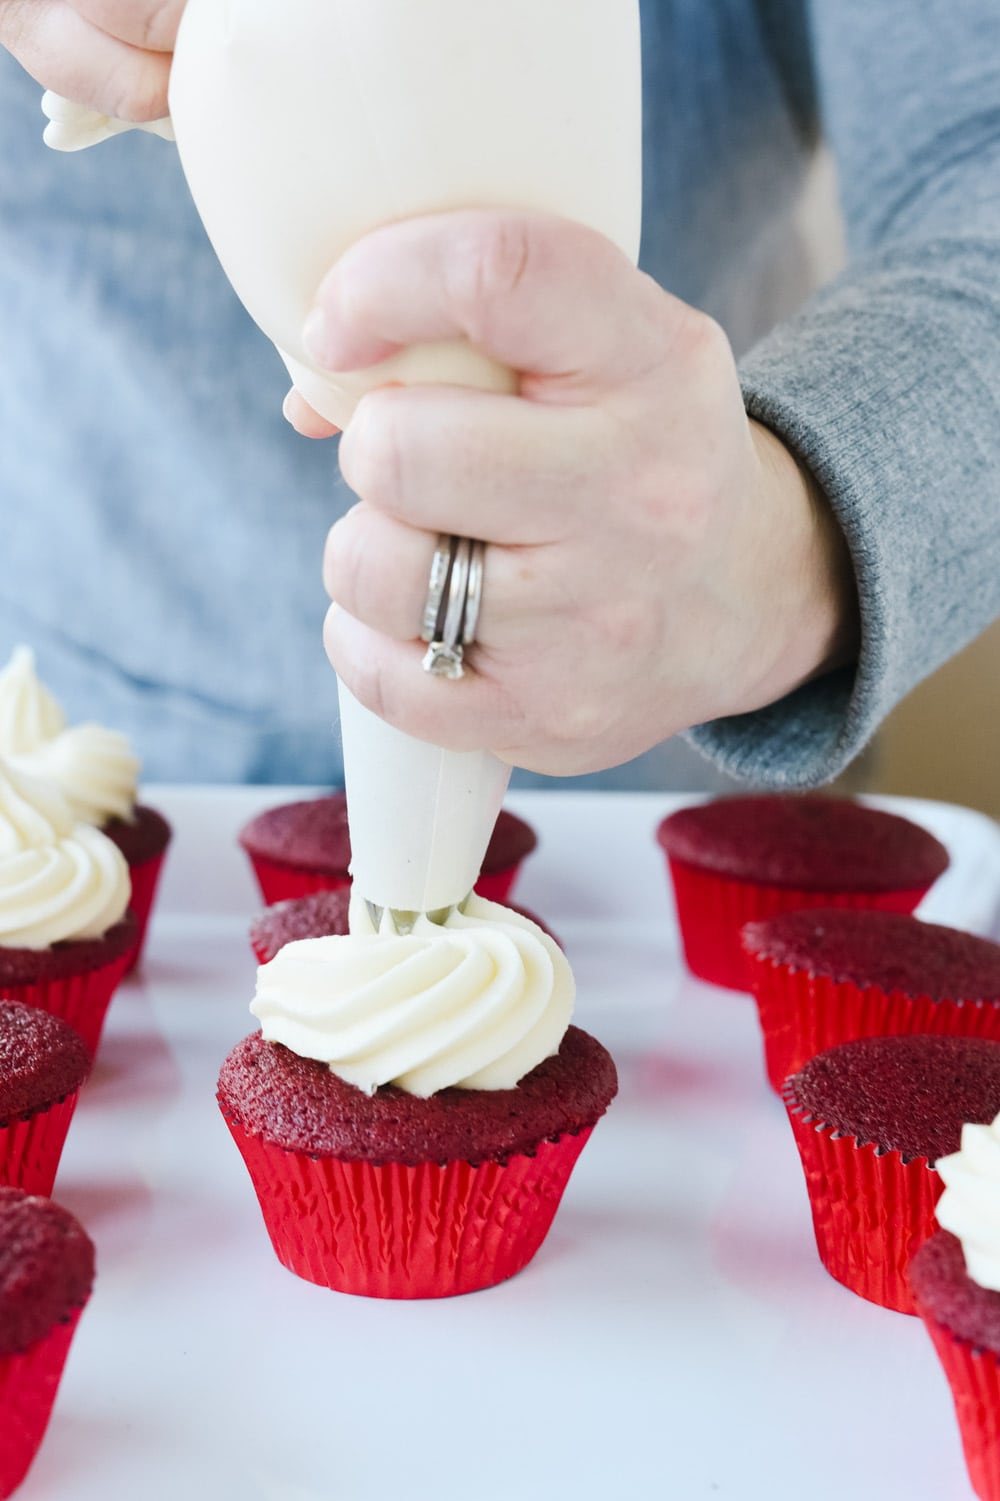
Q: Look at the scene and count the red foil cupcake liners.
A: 11